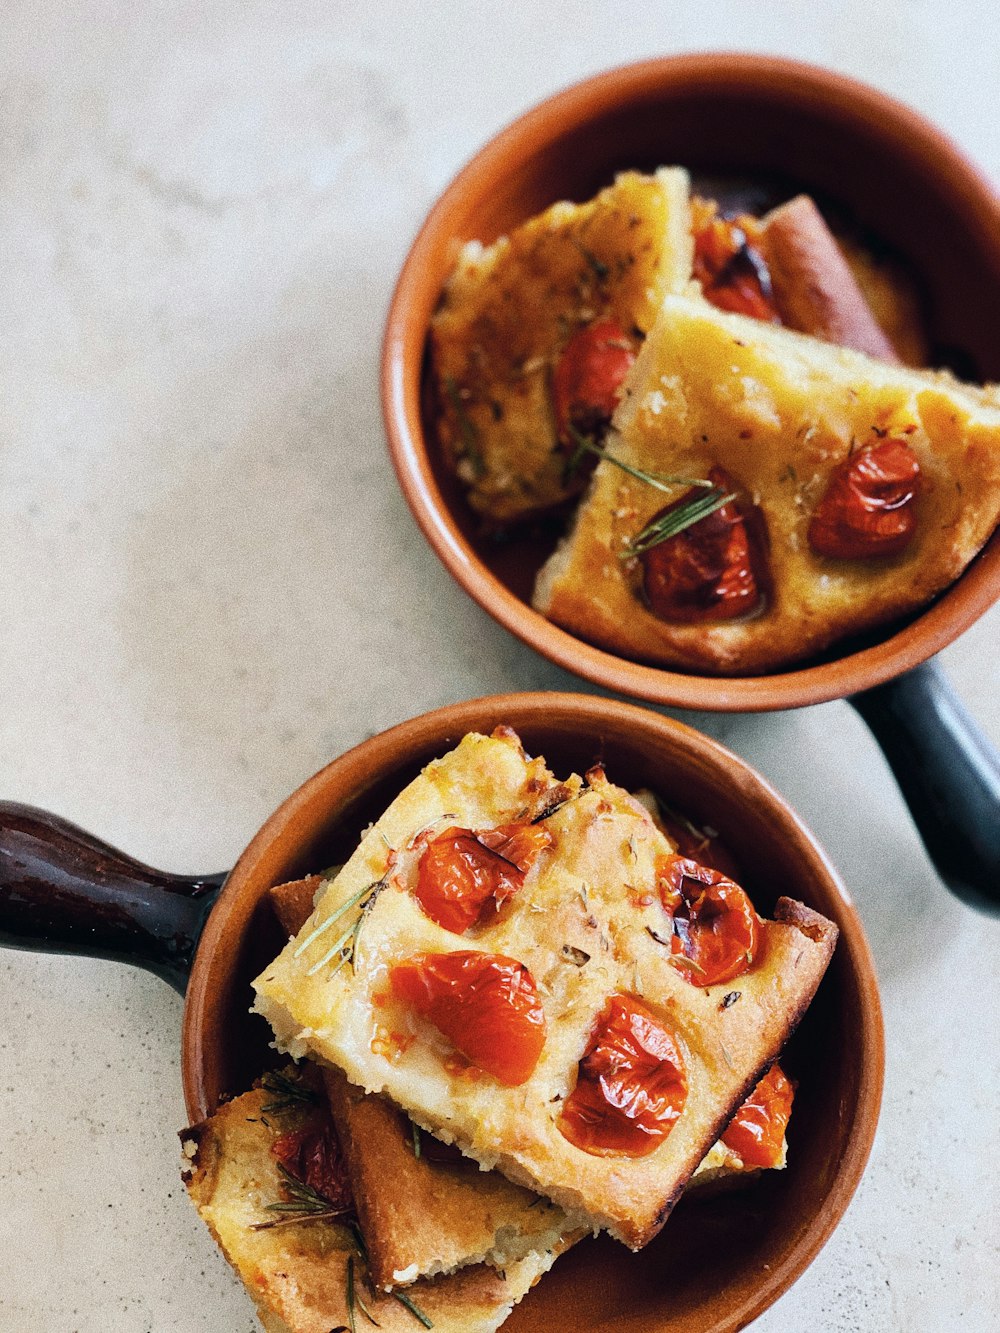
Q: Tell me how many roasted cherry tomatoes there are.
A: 10